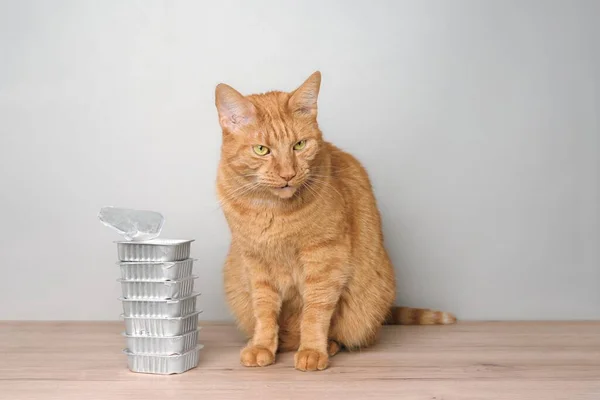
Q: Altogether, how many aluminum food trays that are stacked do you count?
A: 7